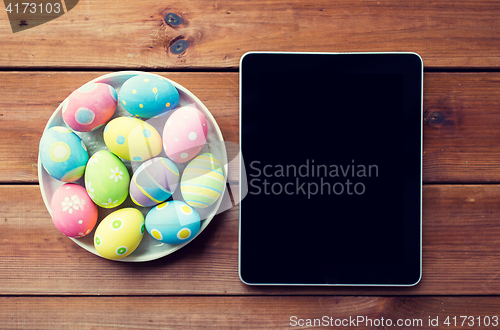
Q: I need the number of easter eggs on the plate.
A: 11